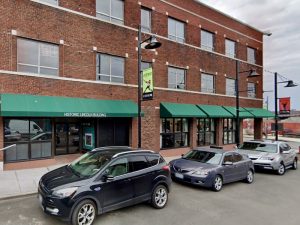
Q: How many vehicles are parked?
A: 3